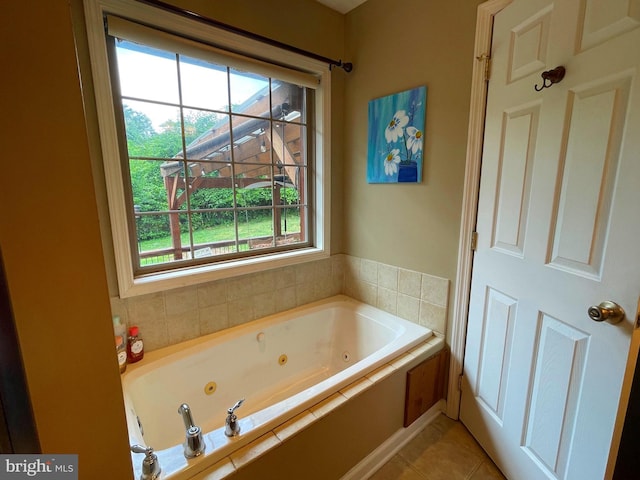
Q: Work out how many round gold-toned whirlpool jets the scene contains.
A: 2